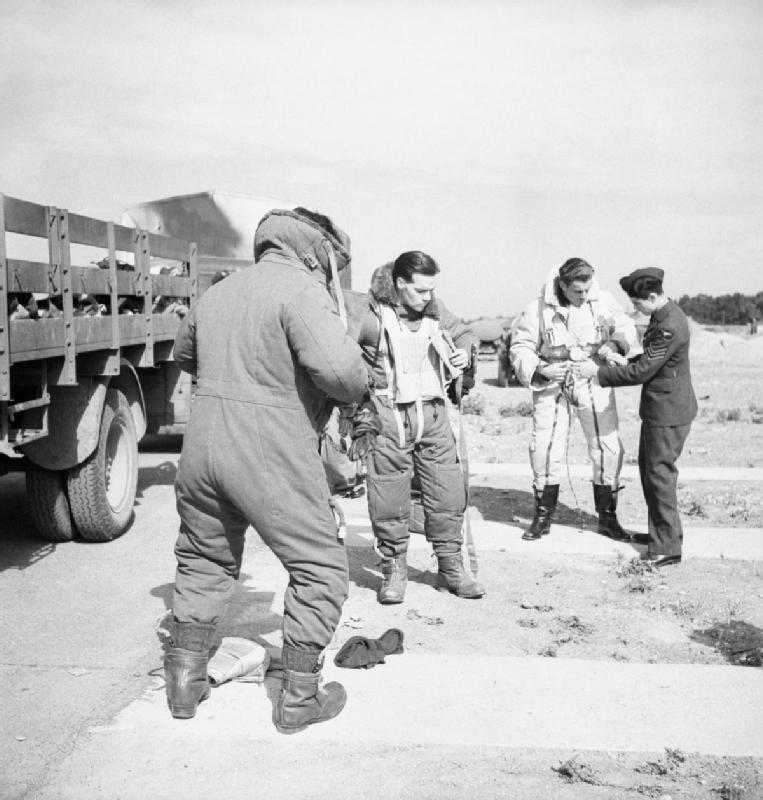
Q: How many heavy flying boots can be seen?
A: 6